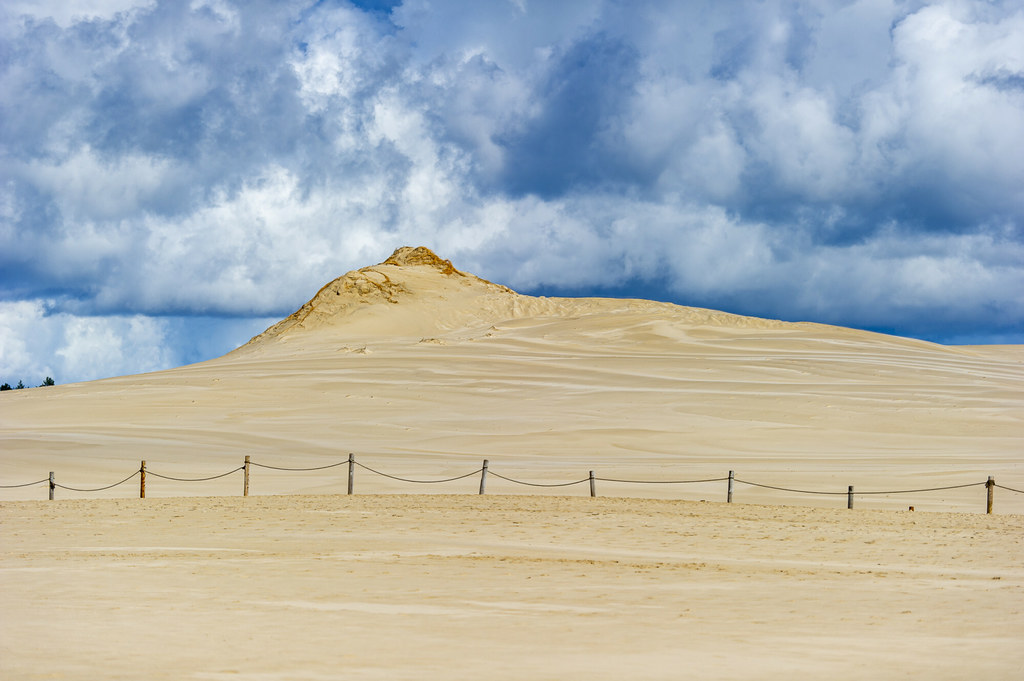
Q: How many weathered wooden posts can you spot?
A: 9